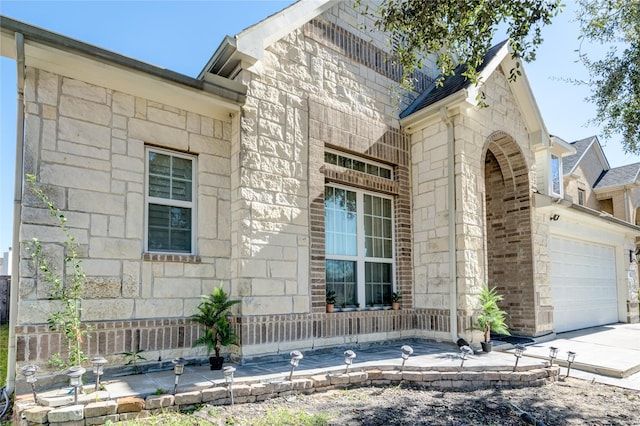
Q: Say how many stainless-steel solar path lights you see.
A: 12